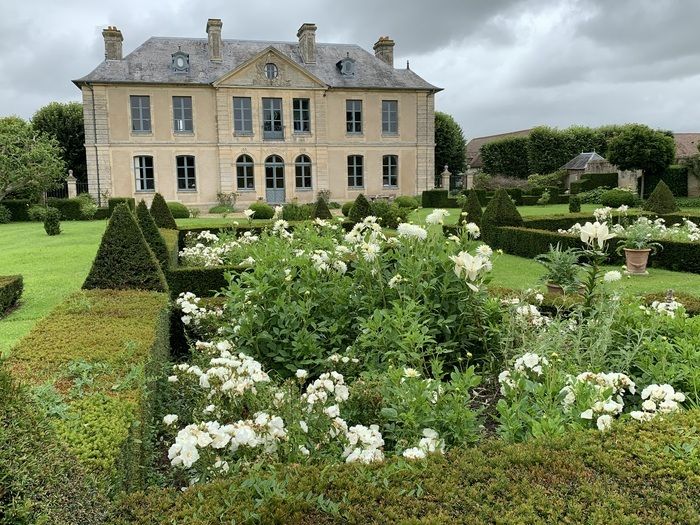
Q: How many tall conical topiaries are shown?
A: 8